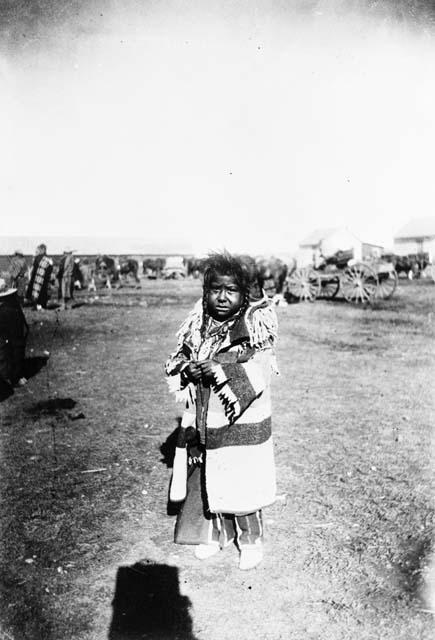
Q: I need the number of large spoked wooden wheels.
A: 4